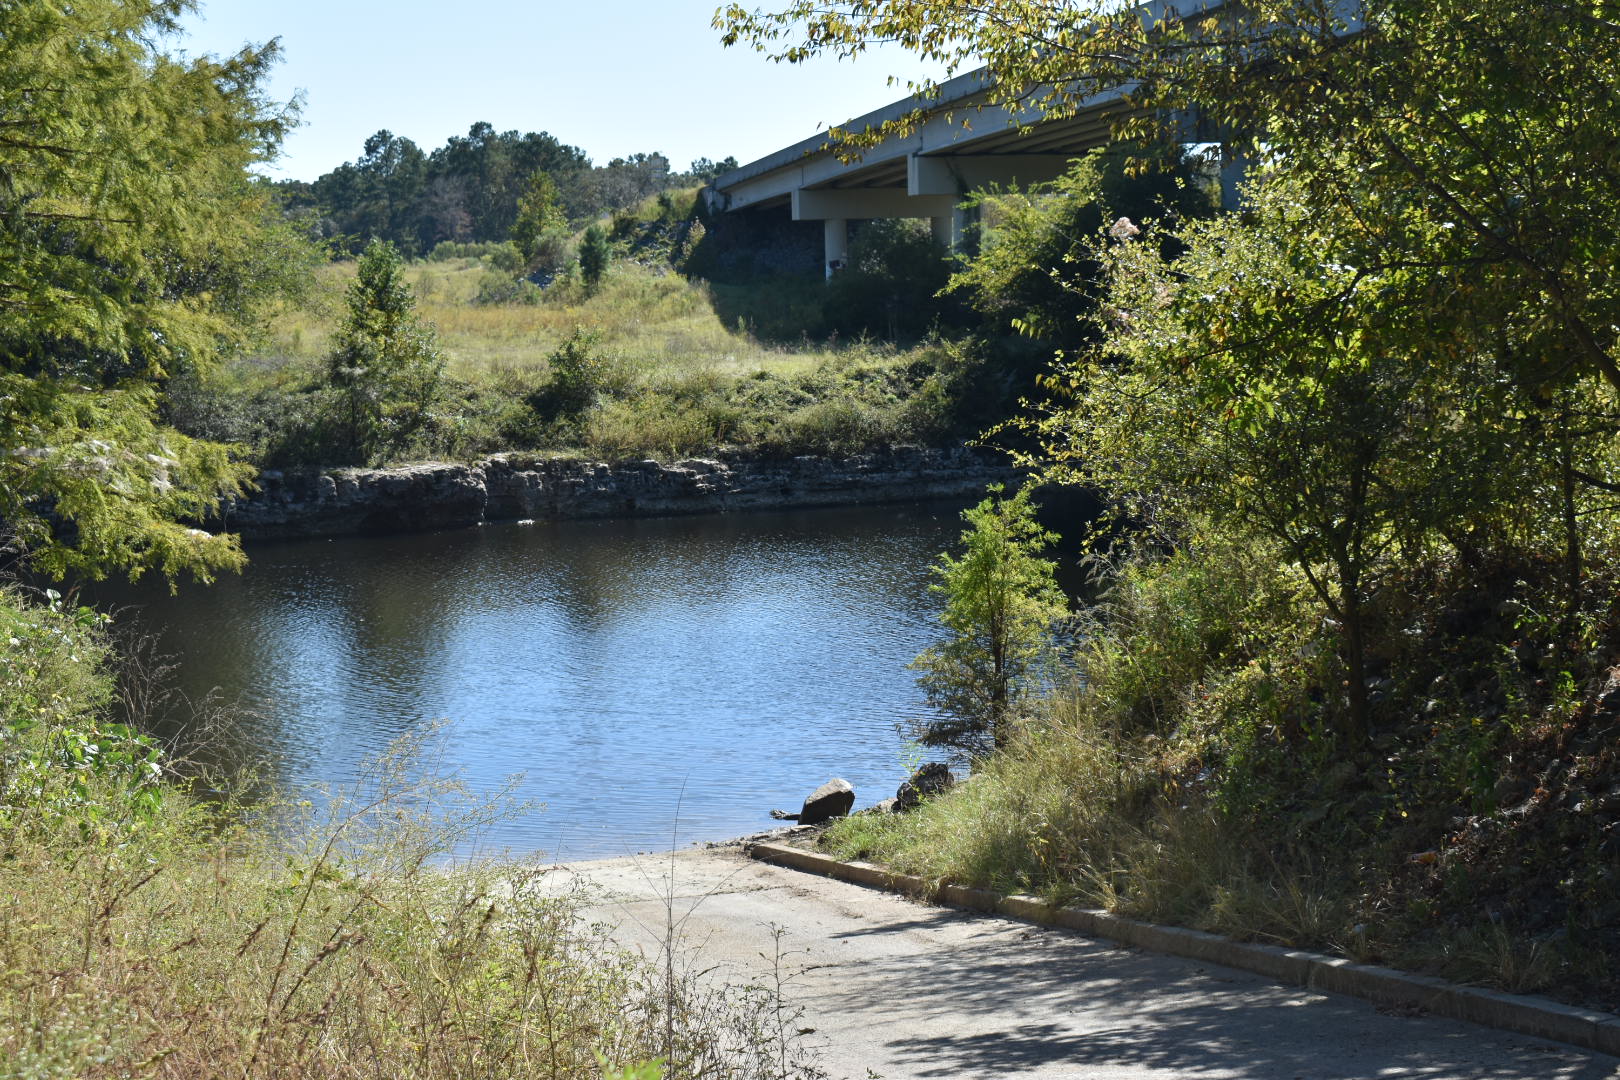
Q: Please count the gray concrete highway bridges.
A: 1